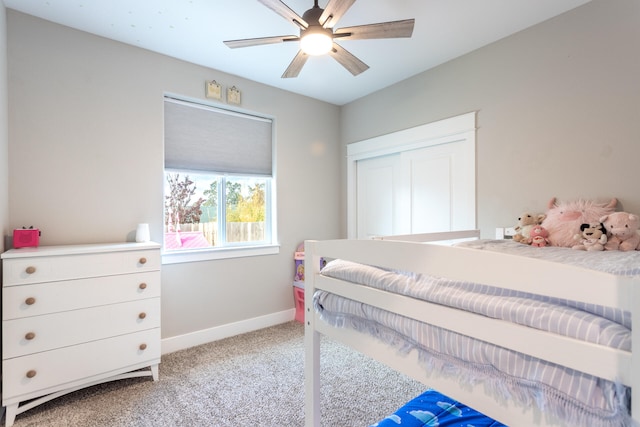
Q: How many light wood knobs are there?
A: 8